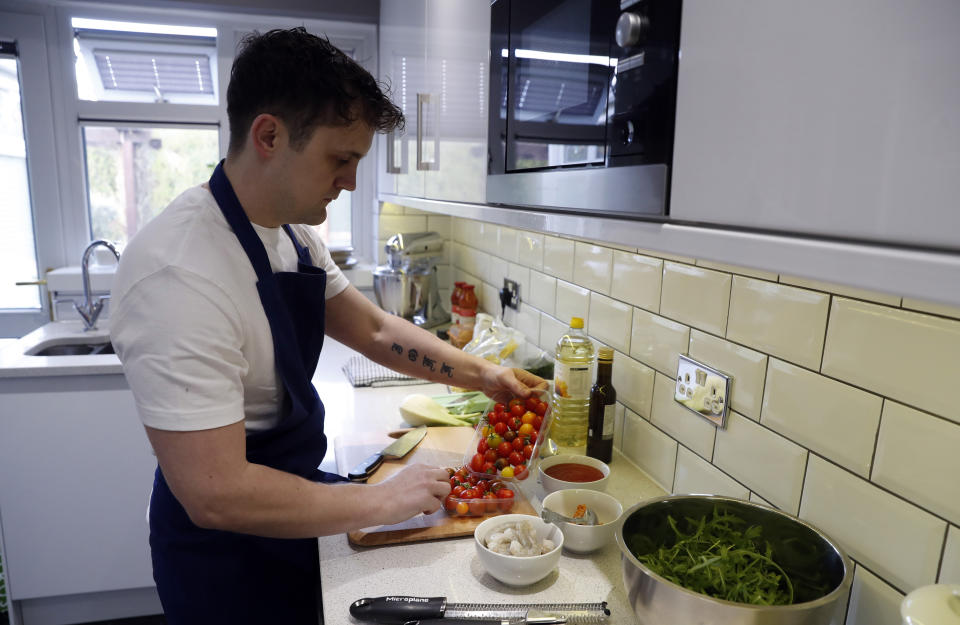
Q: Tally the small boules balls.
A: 0